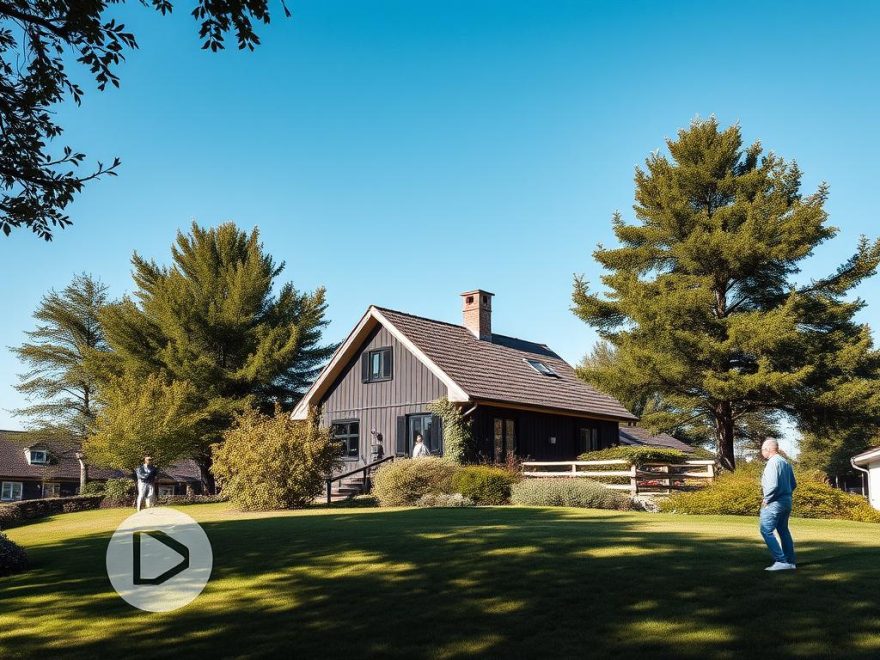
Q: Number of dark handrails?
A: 1